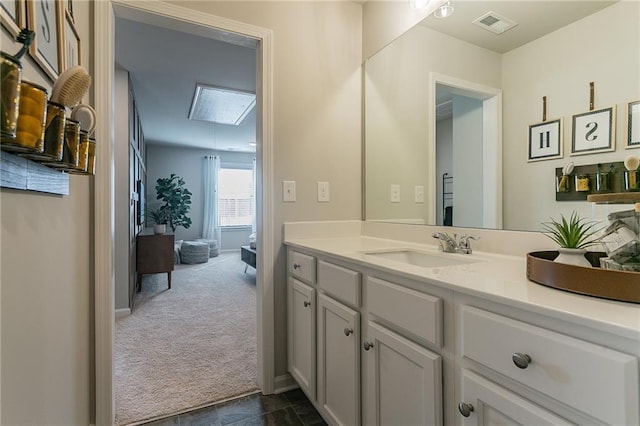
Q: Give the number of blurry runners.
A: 0